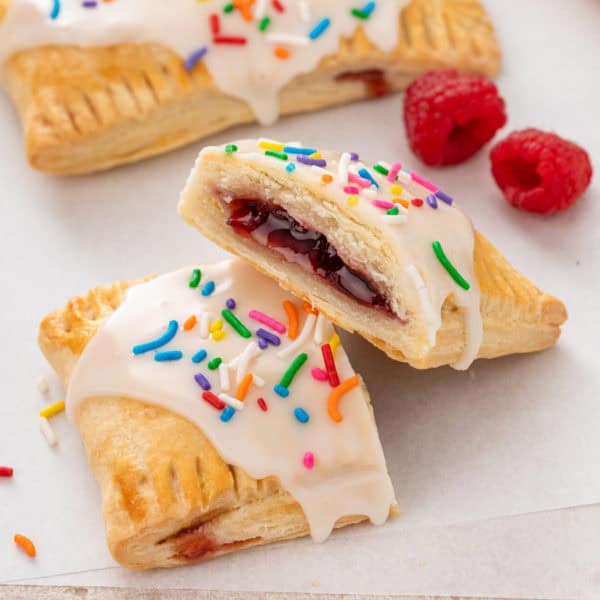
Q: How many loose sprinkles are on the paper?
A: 5